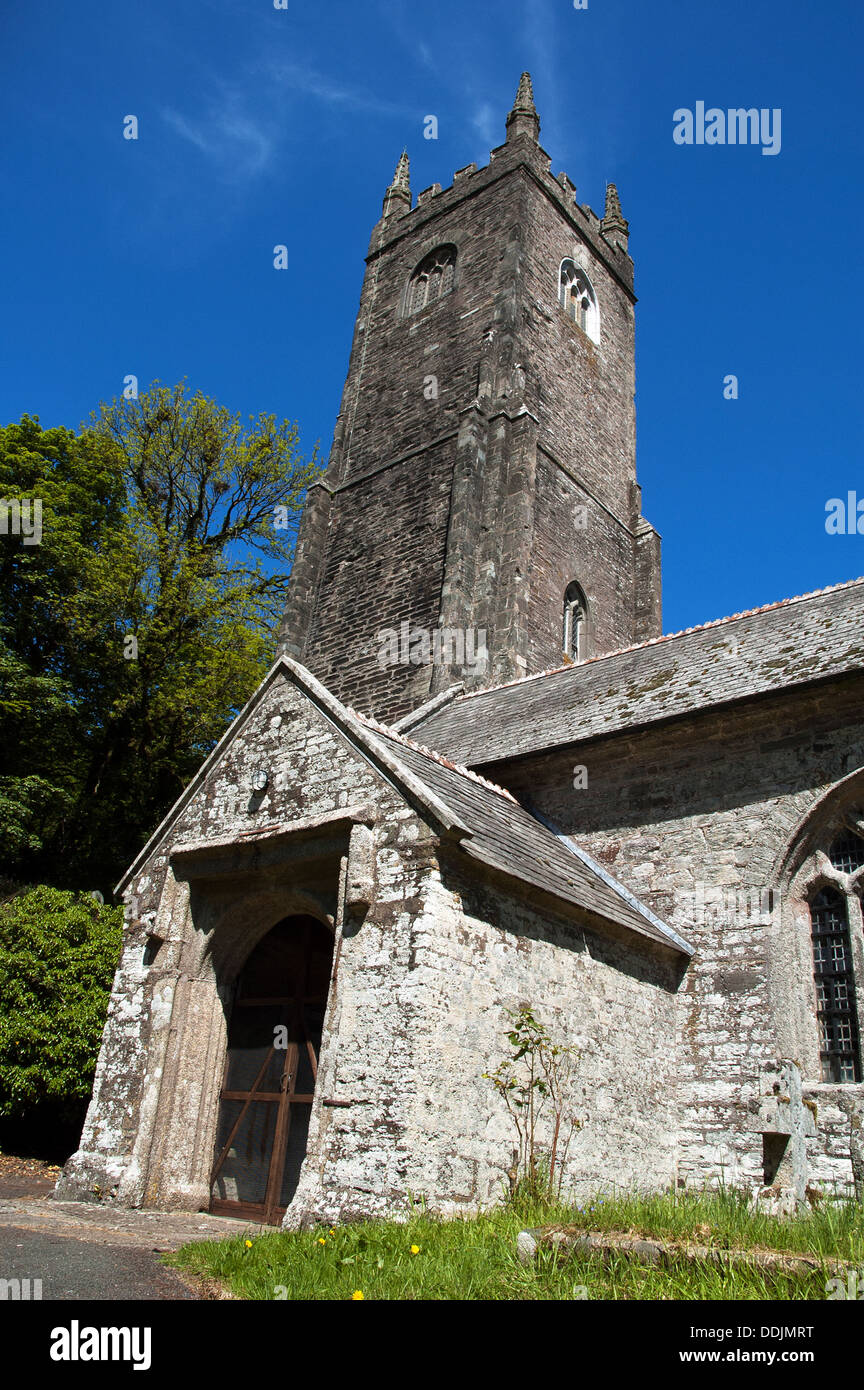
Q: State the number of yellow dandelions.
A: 5